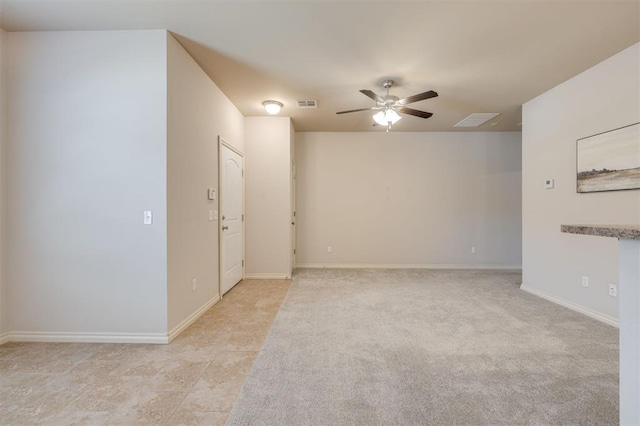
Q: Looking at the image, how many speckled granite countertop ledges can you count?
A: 1